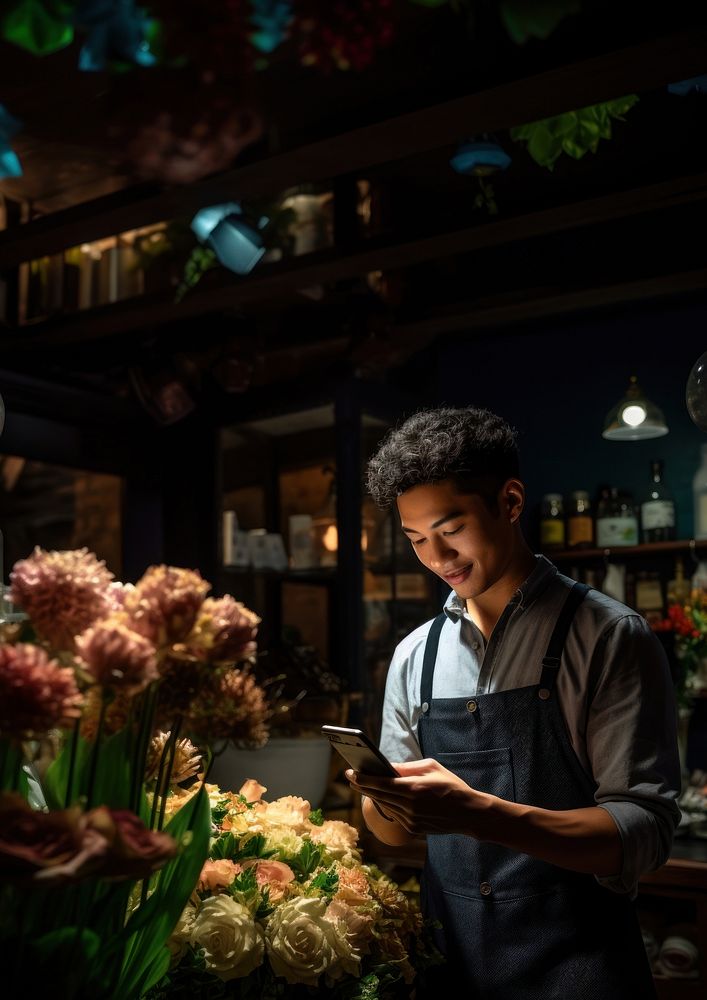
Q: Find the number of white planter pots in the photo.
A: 1